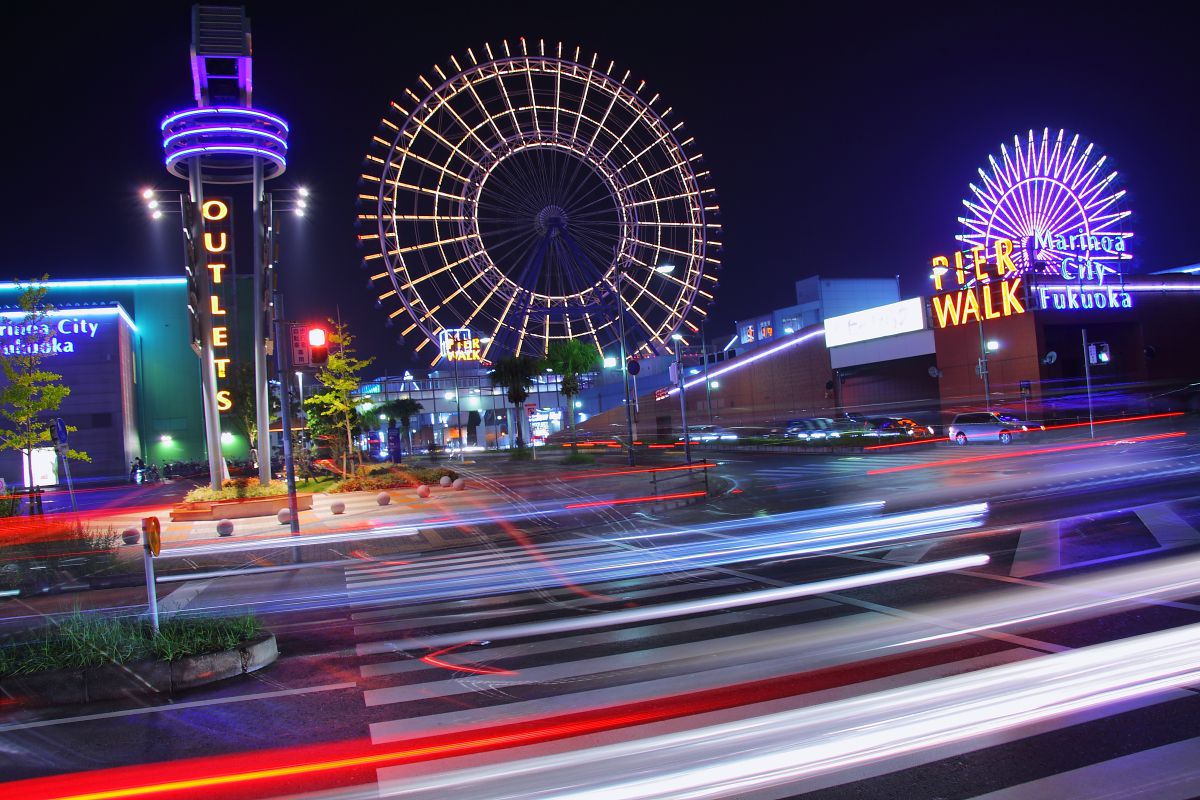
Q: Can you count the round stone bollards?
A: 8